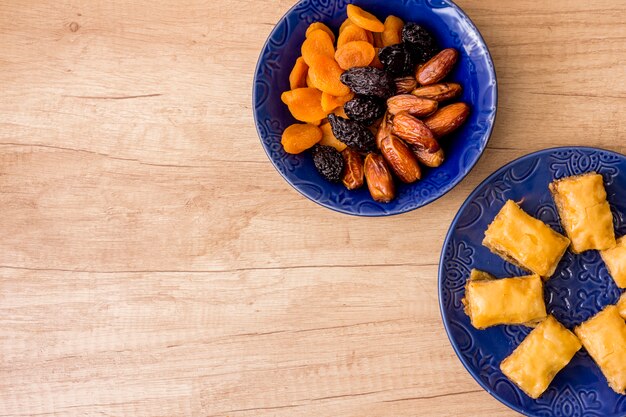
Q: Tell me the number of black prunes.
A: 6